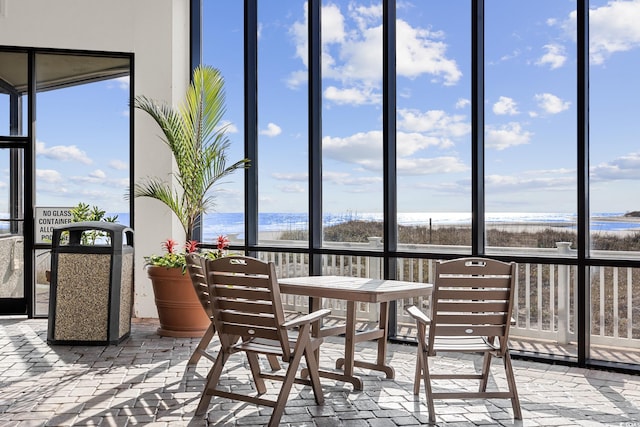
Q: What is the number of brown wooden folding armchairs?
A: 3